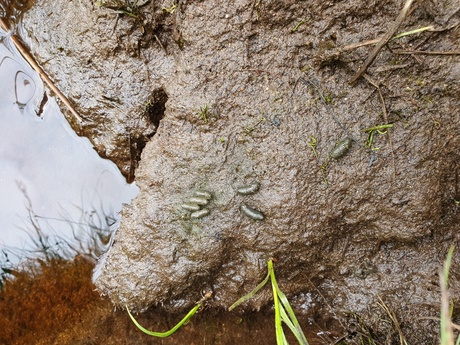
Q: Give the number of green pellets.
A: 7